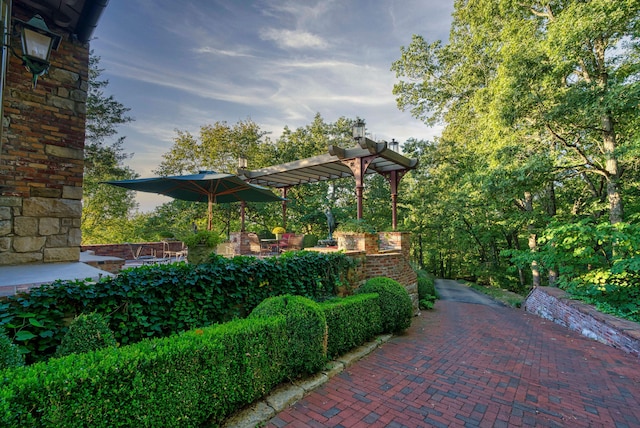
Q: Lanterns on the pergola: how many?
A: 3